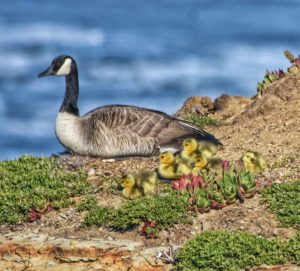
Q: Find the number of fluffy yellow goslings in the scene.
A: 5